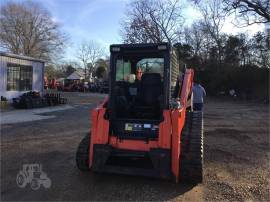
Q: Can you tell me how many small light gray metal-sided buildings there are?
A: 1